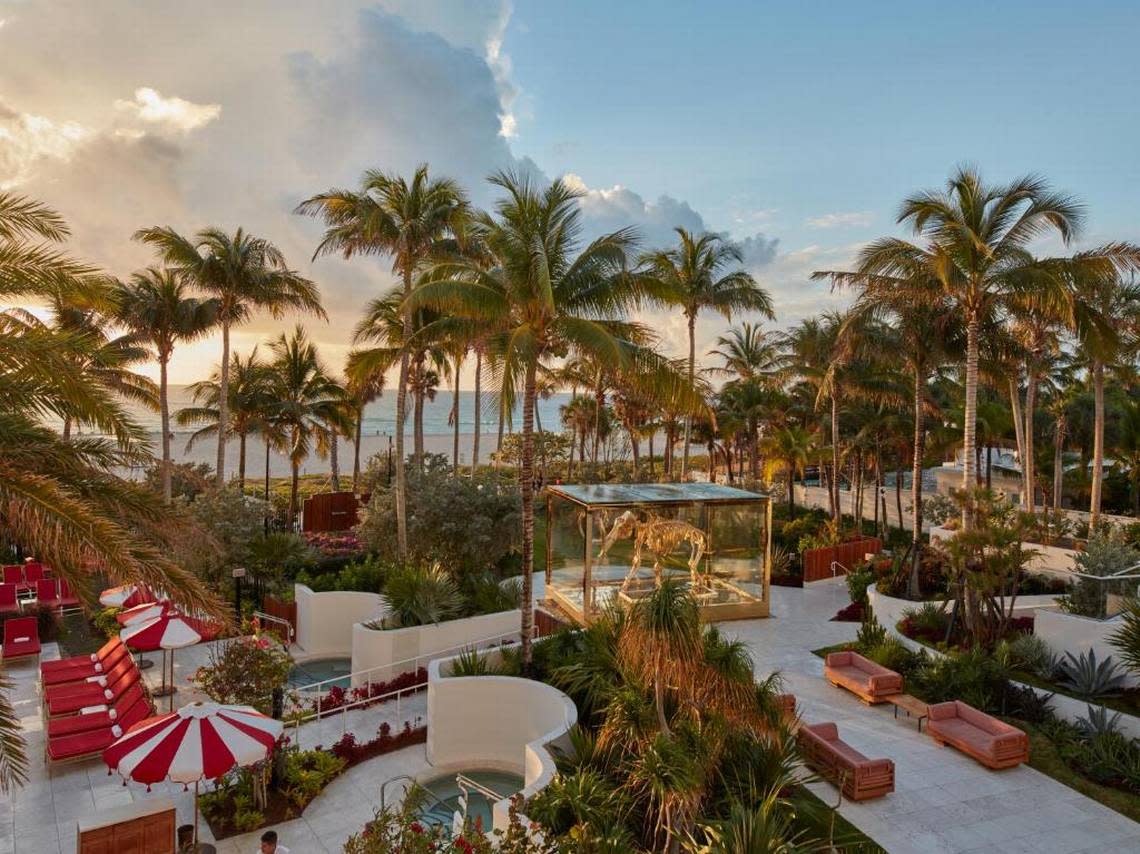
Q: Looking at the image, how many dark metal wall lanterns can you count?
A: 0